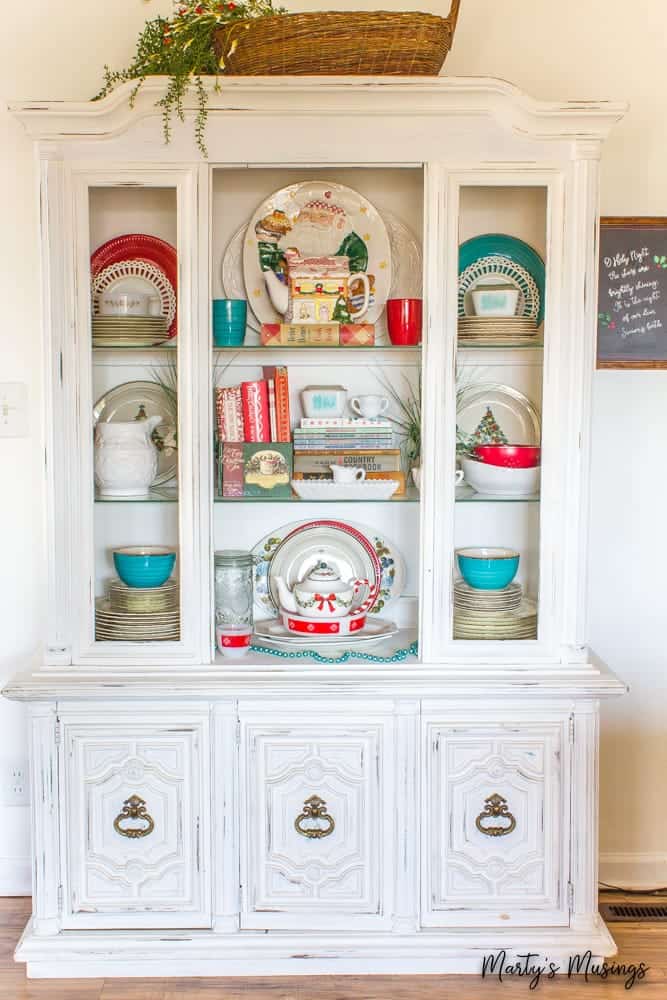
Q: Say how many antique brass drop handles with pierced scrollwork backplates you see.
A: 3